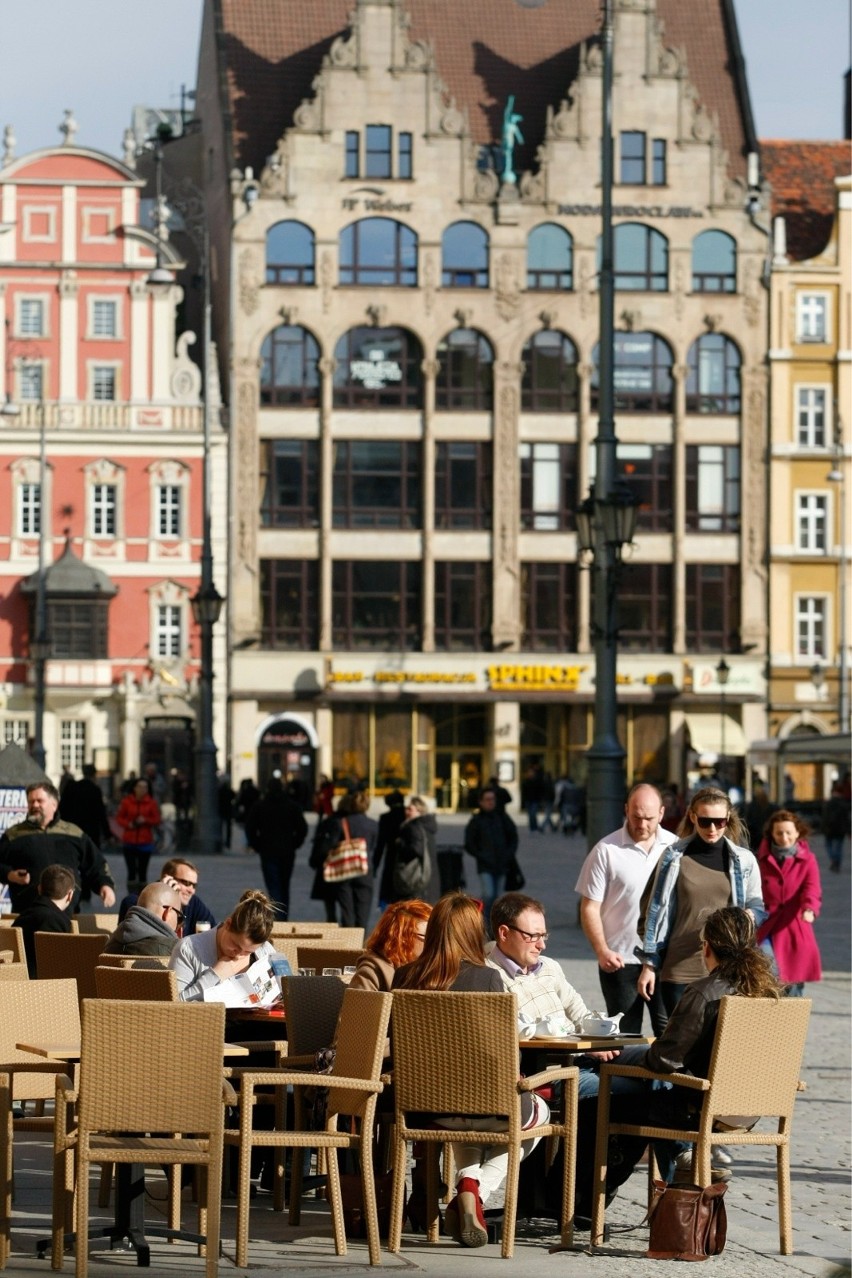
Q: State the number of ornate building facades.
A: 3